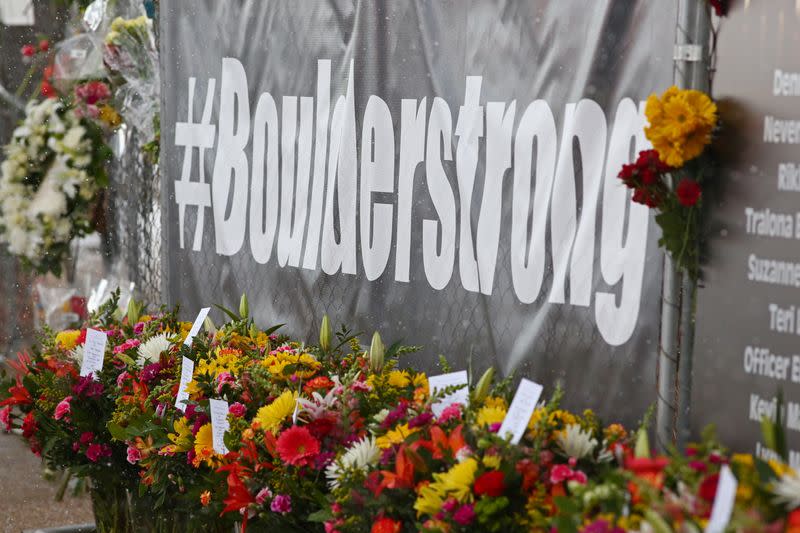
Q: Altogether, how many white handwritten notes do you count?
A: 7